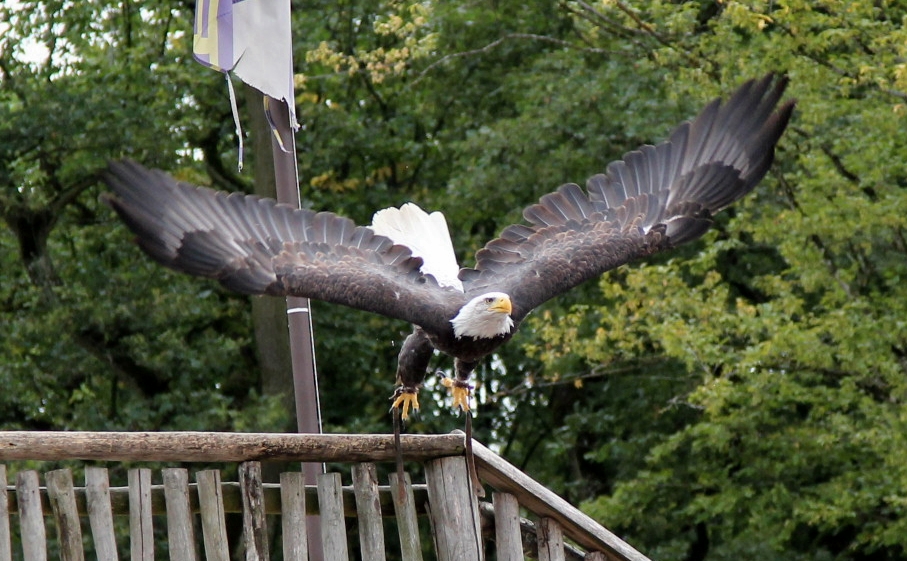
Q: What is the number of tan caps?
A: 0